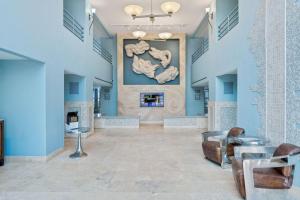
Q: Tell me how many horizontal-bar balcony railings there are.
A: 4